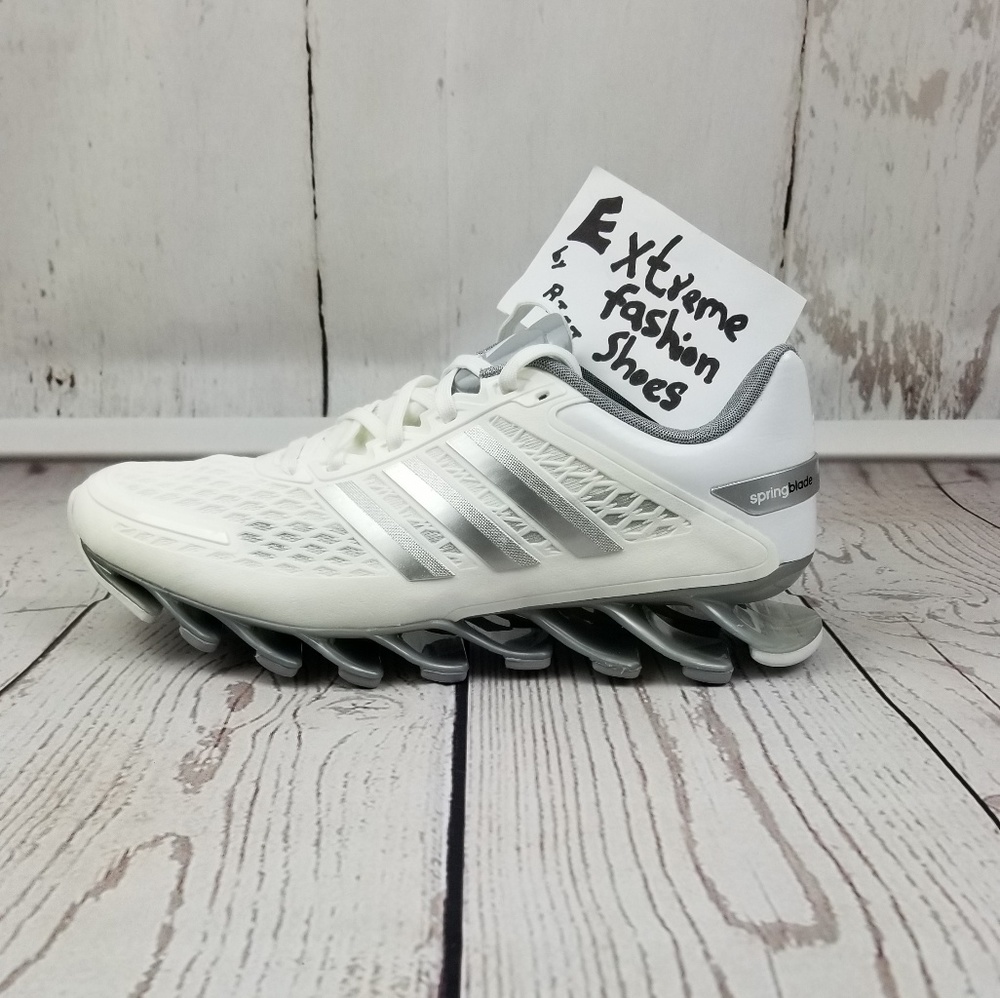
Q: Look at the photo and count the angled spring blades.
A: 9